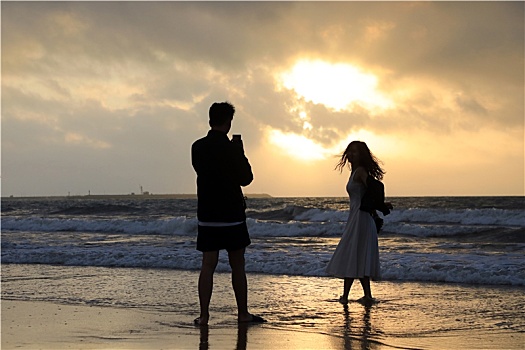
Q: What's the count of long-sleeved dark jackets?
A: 1